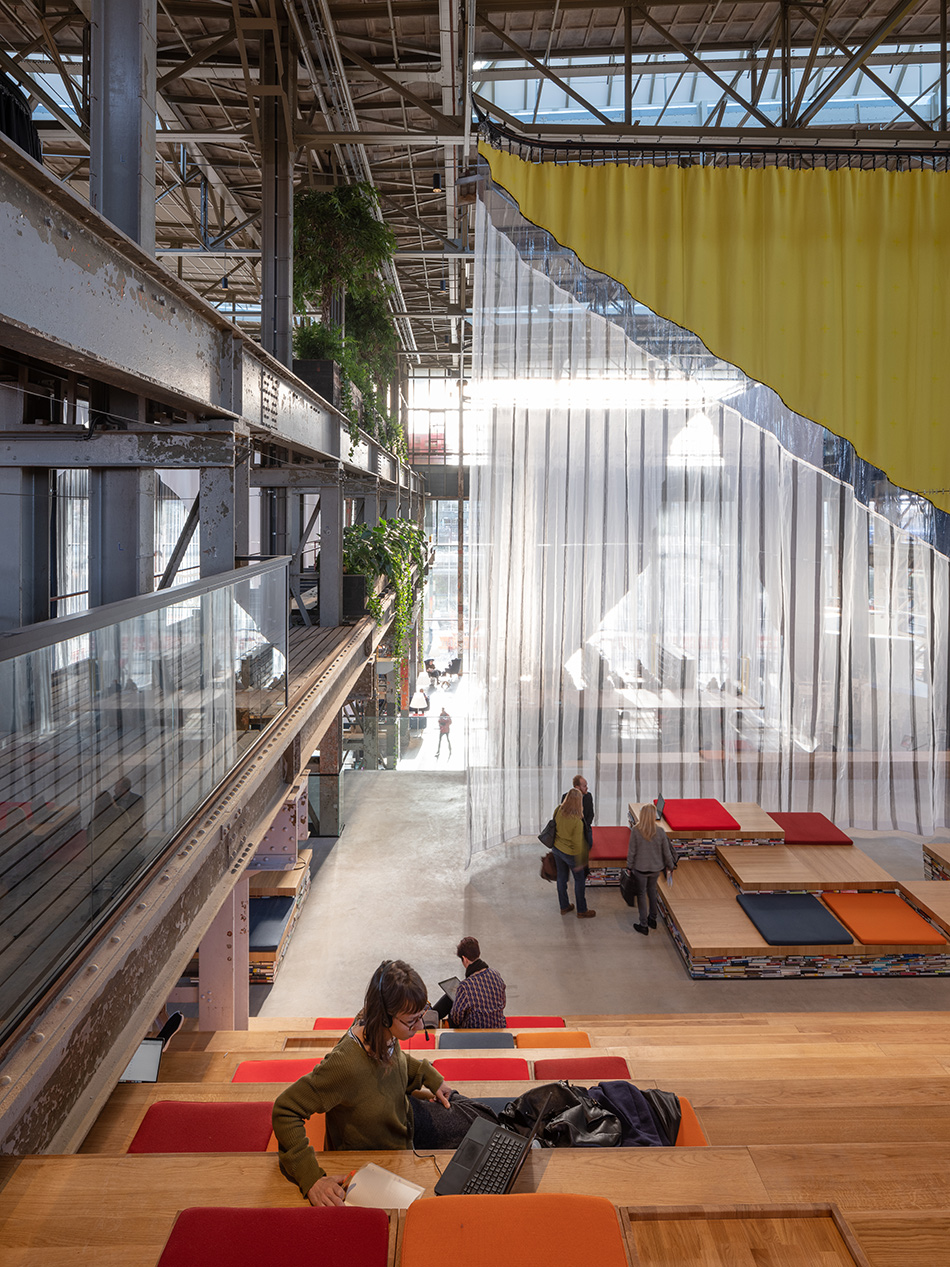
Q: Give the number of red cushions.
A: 11